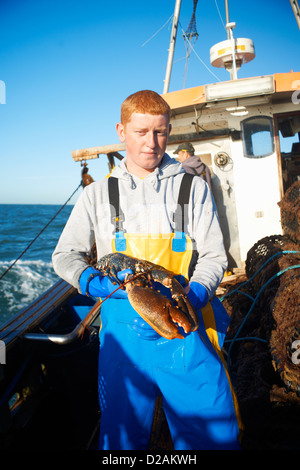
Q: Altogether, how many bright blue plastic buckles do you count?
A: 2